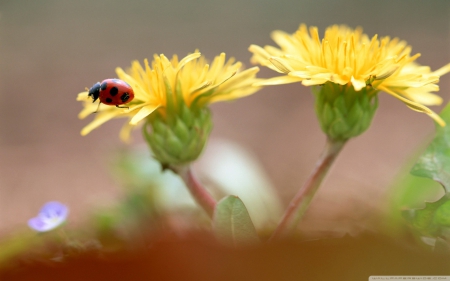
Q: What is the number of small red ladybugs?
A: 1